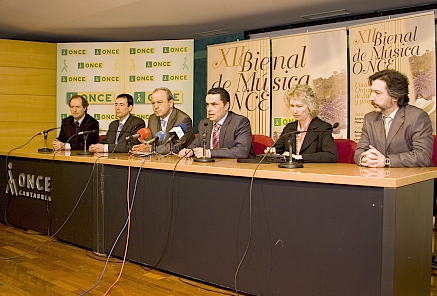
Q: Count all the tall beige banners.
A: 3